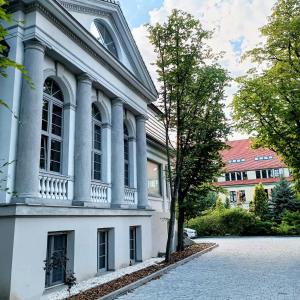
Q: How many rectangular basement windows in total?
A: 3